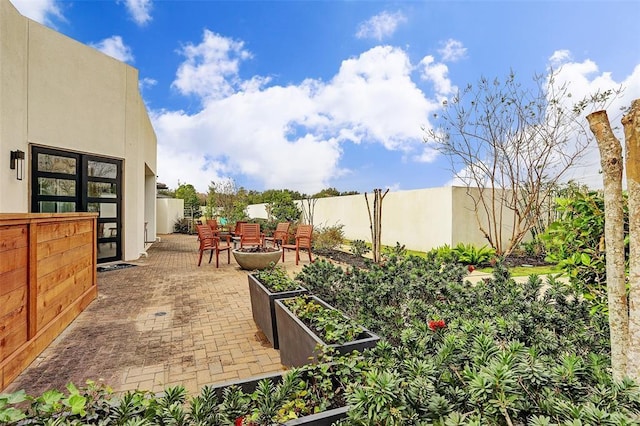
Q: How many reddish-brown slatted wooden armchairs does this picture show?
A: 6